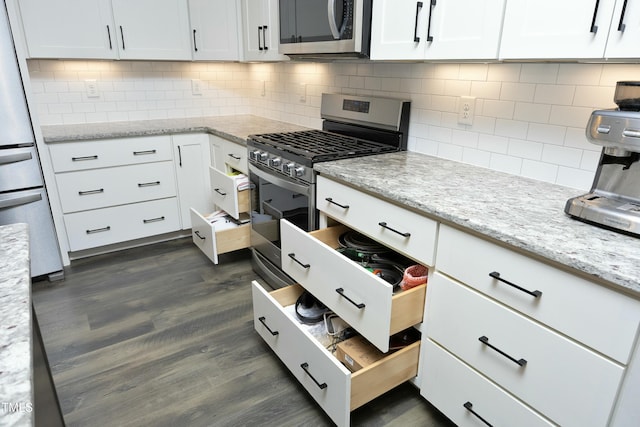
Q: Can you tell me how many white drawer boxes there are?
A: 12